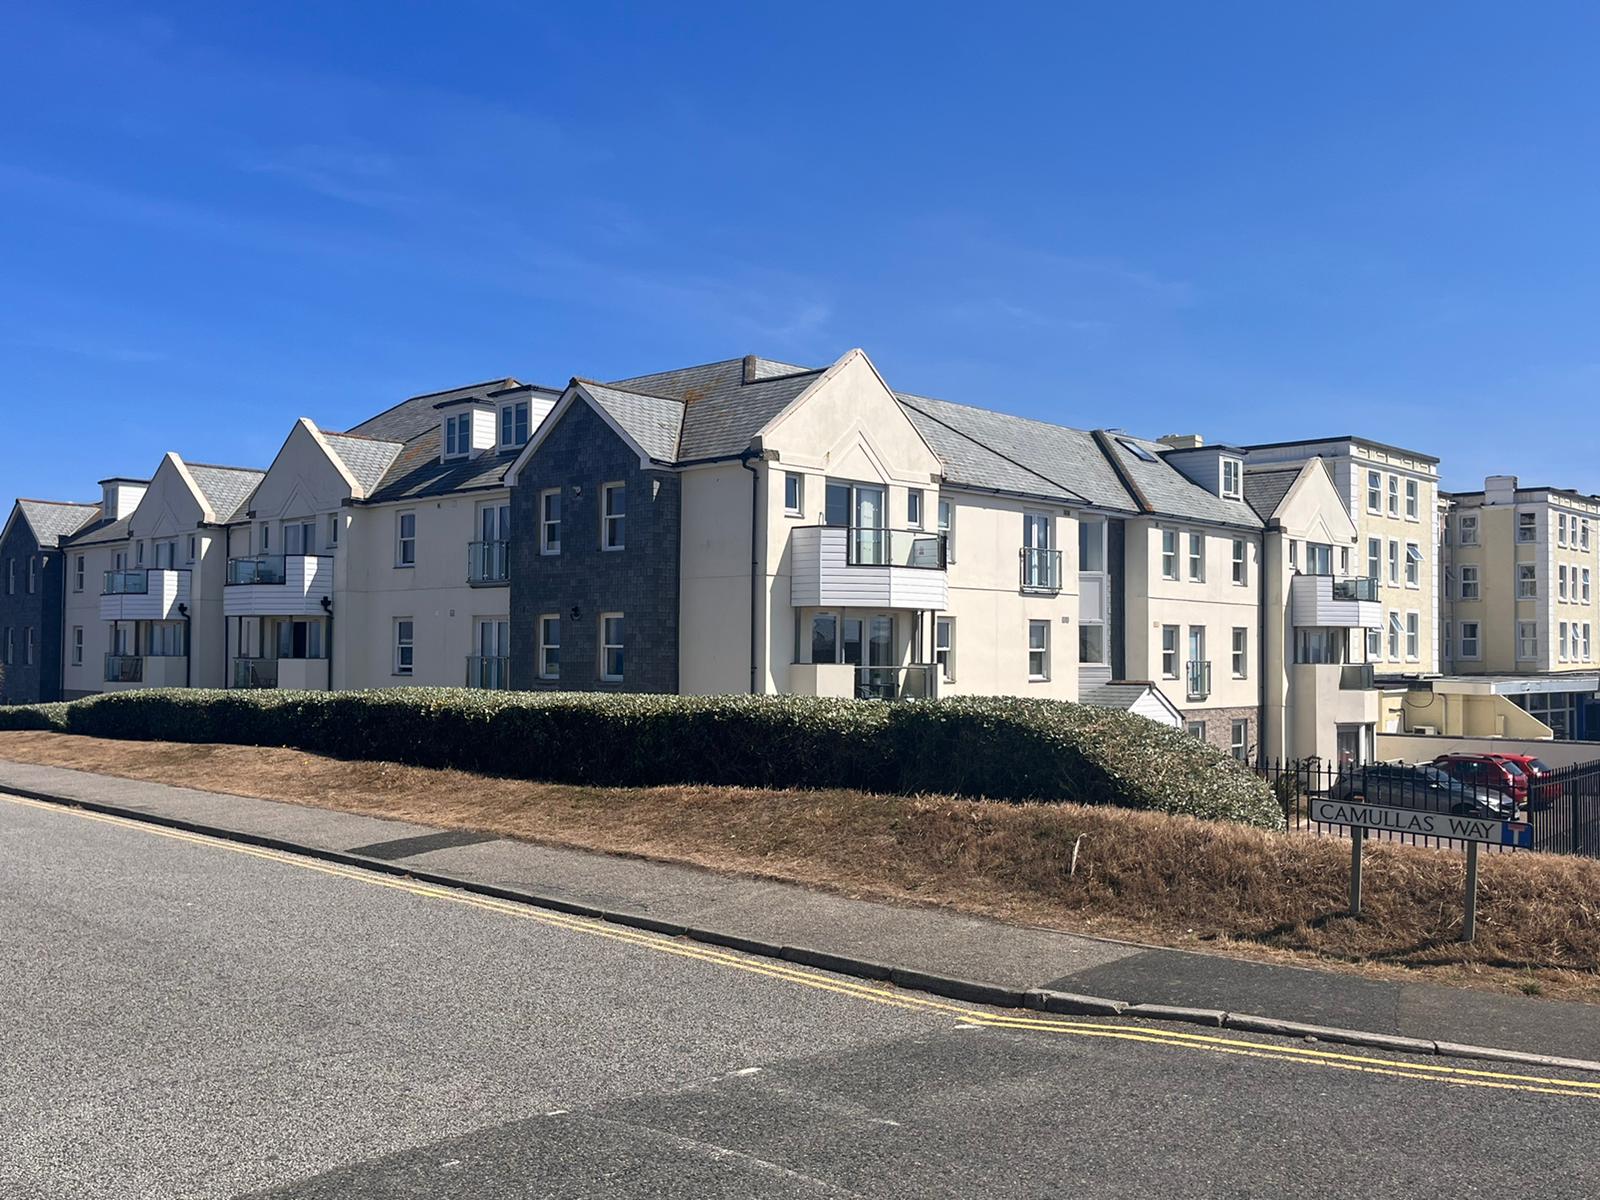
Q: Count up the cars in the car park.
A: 3